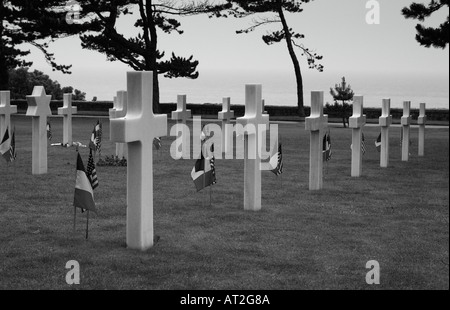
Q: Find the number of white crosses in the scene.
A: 14